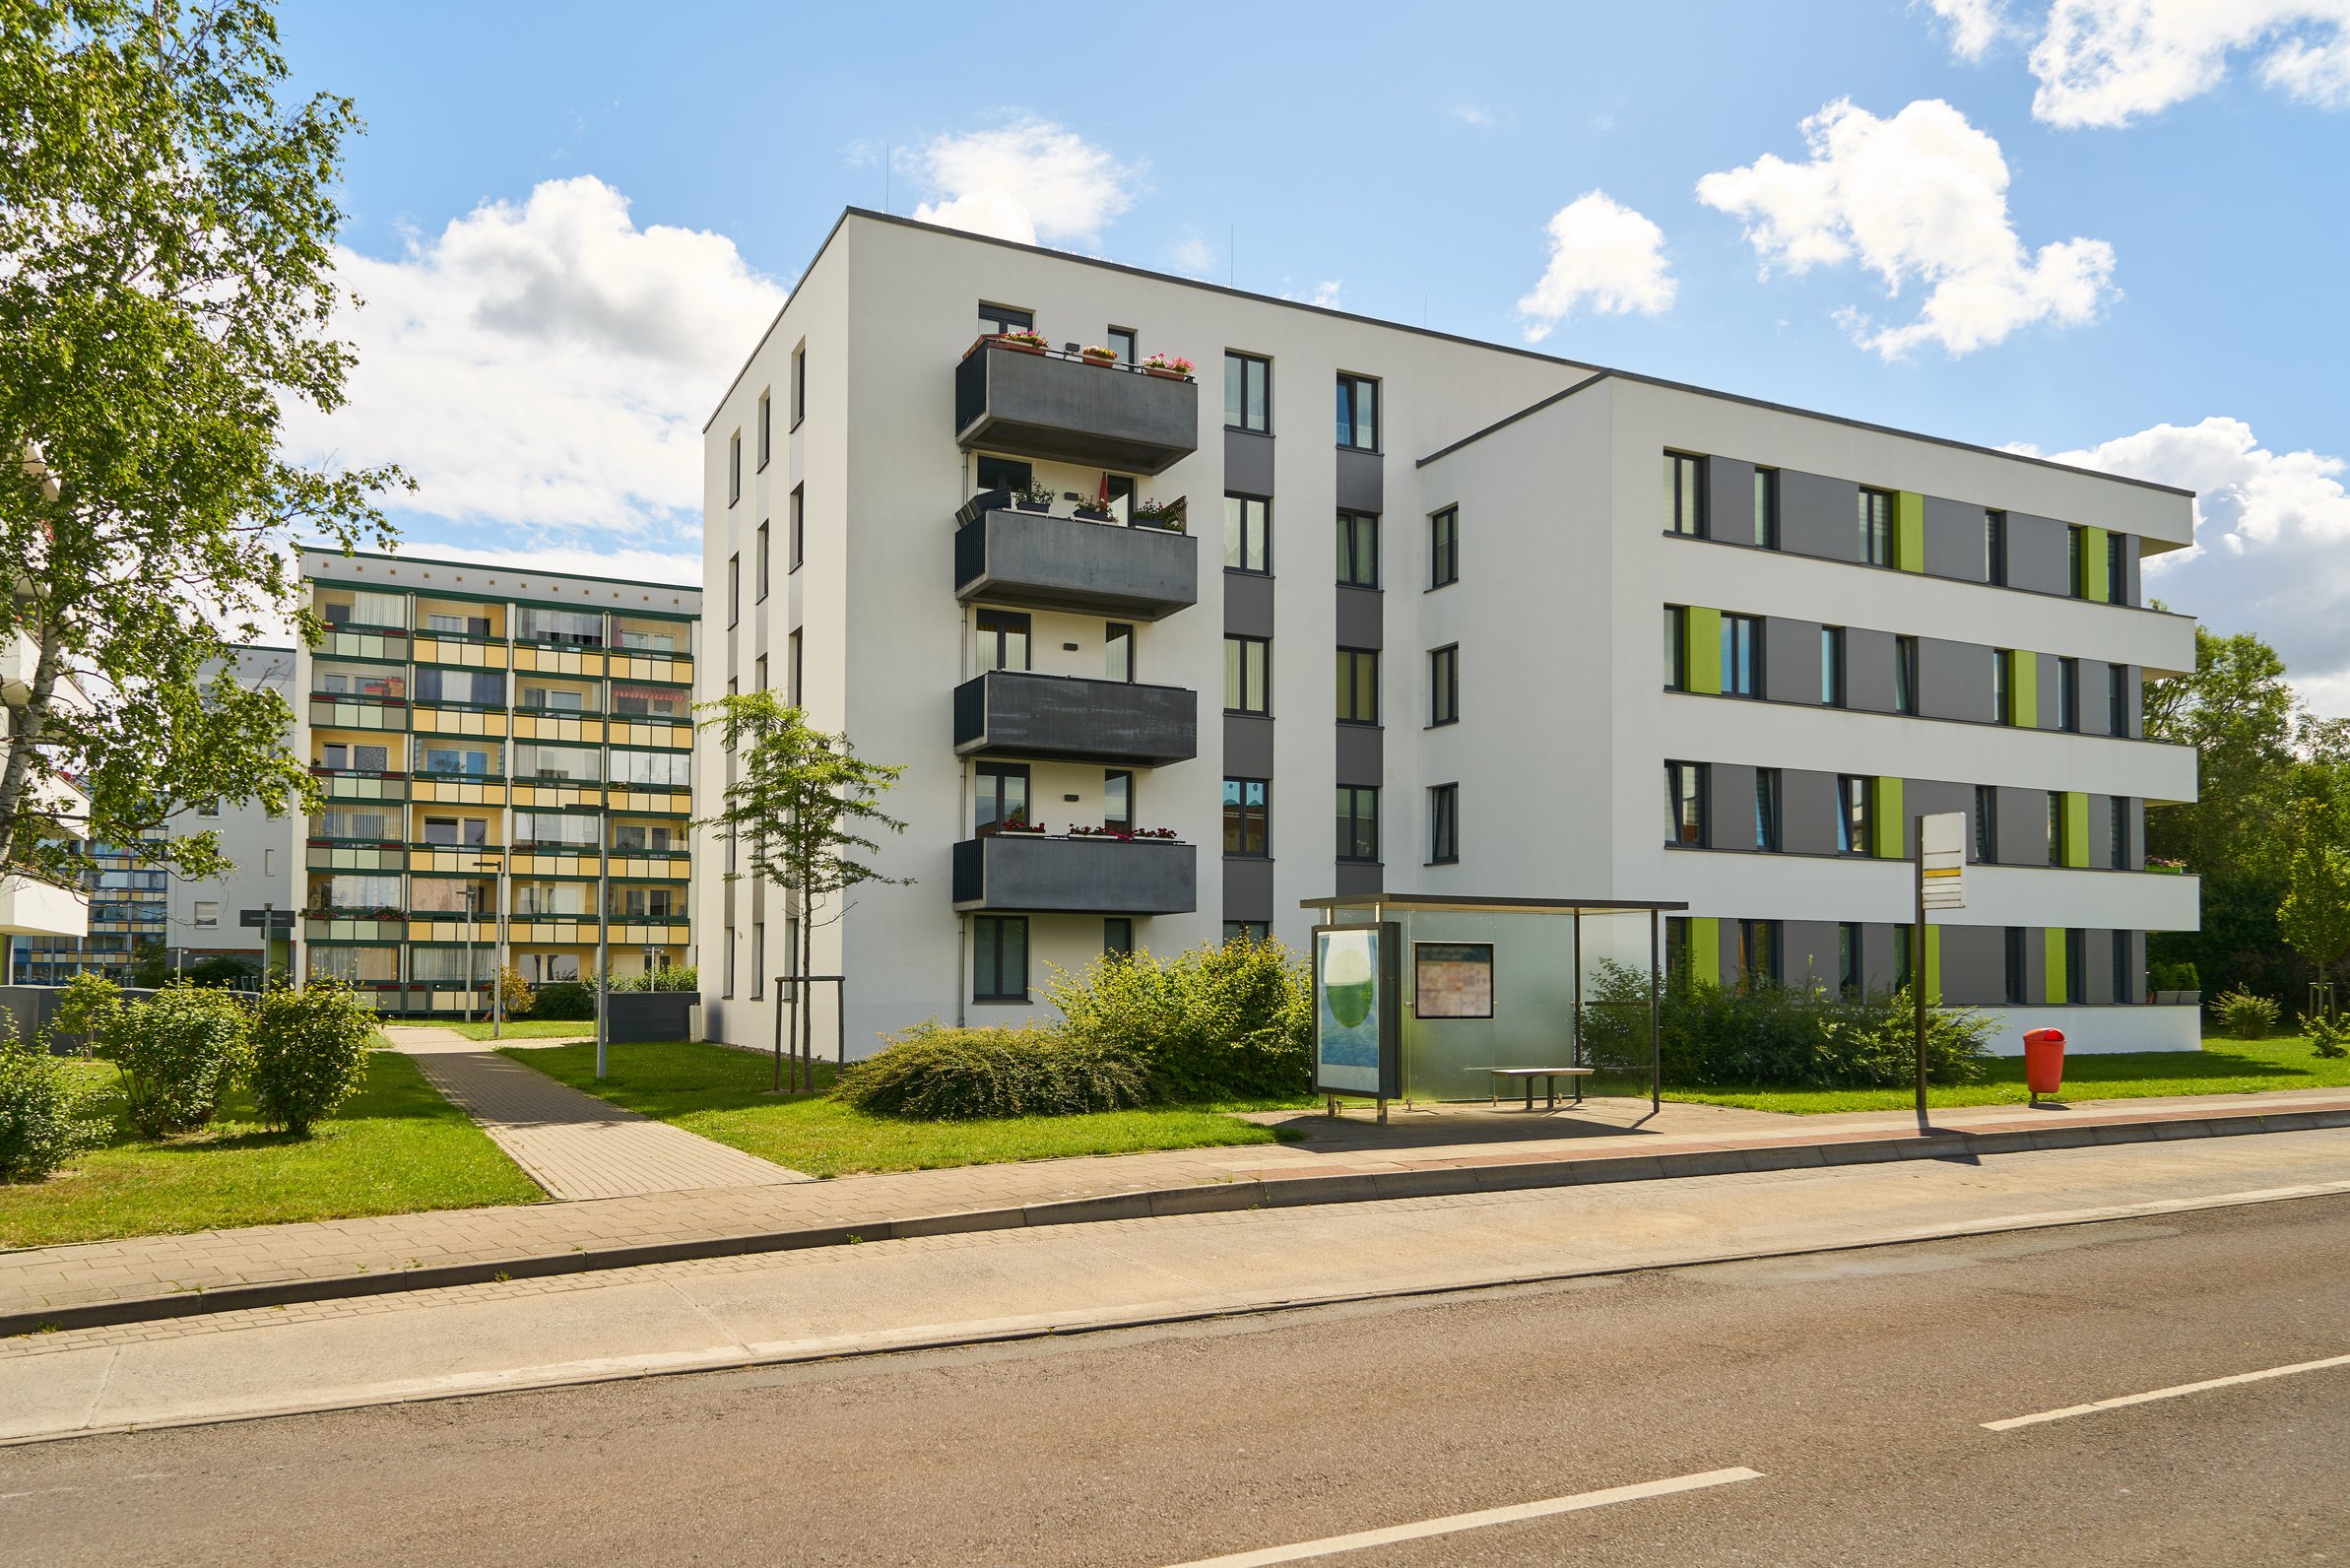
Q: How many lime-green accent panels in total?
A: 9